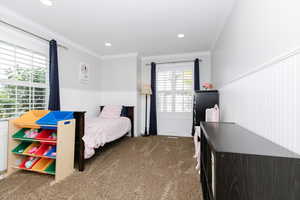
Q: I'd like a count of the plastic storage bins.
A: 11